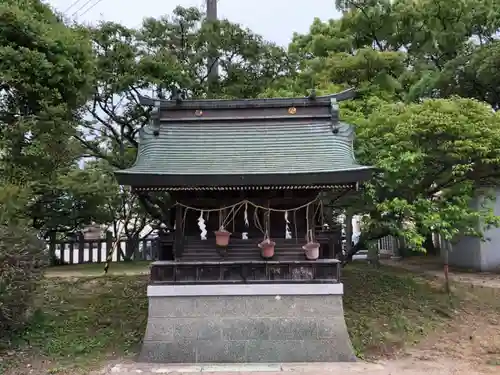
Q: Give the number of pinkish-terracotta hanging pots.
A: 3